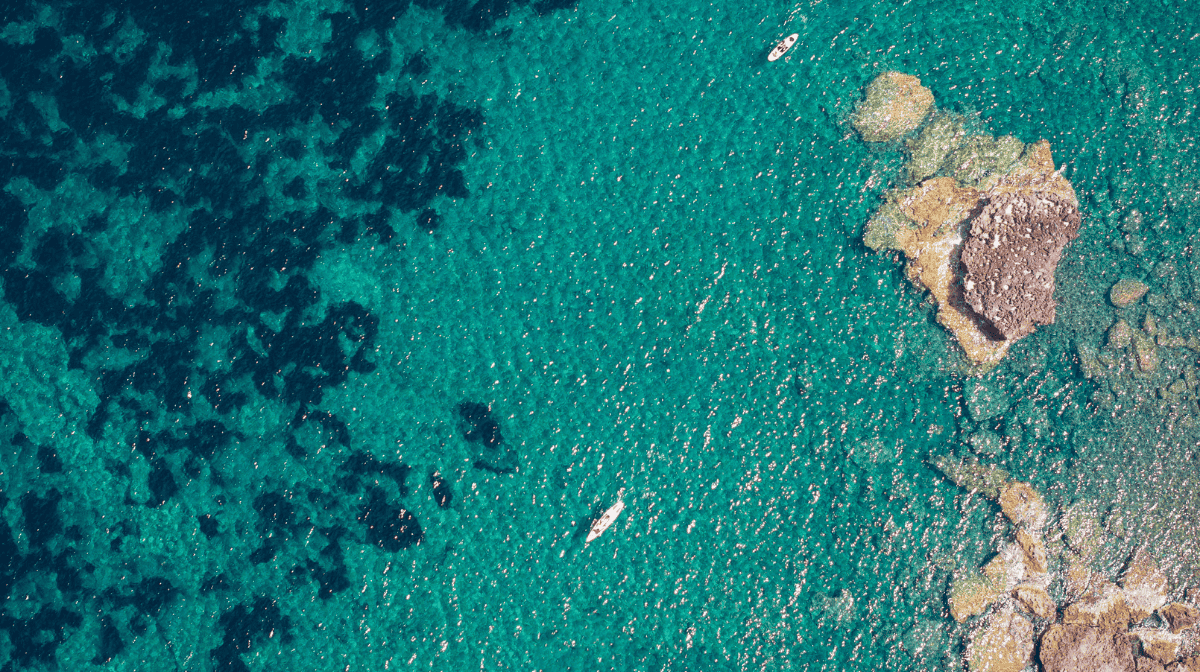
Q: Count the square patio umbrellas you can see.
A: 0